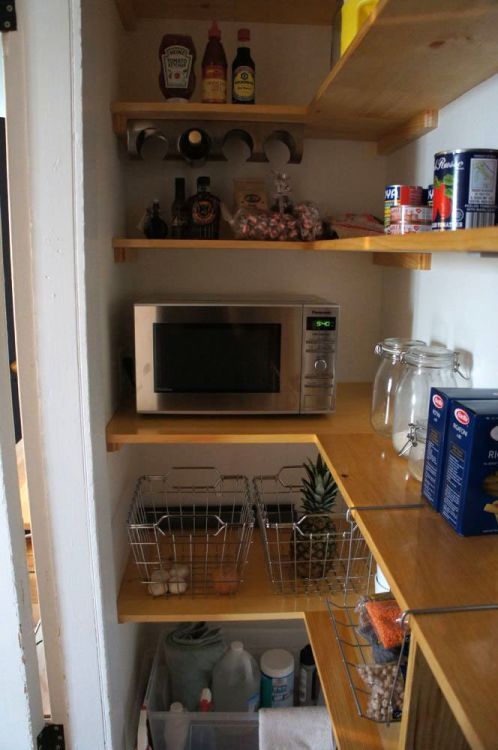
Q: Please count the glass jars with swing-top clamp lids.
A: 3